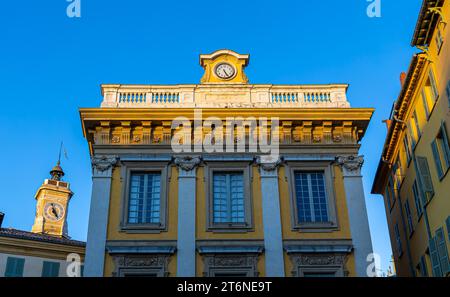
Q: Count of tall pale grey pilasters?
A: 4